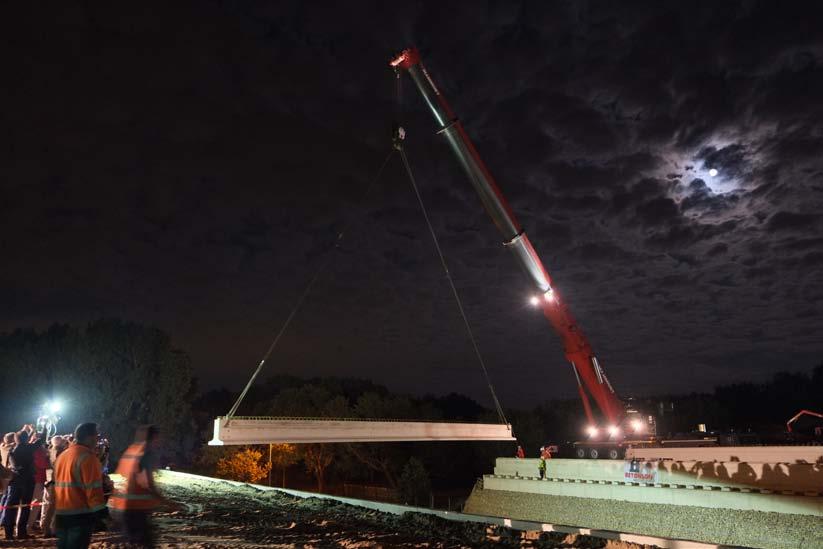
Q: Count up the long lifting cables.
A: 2